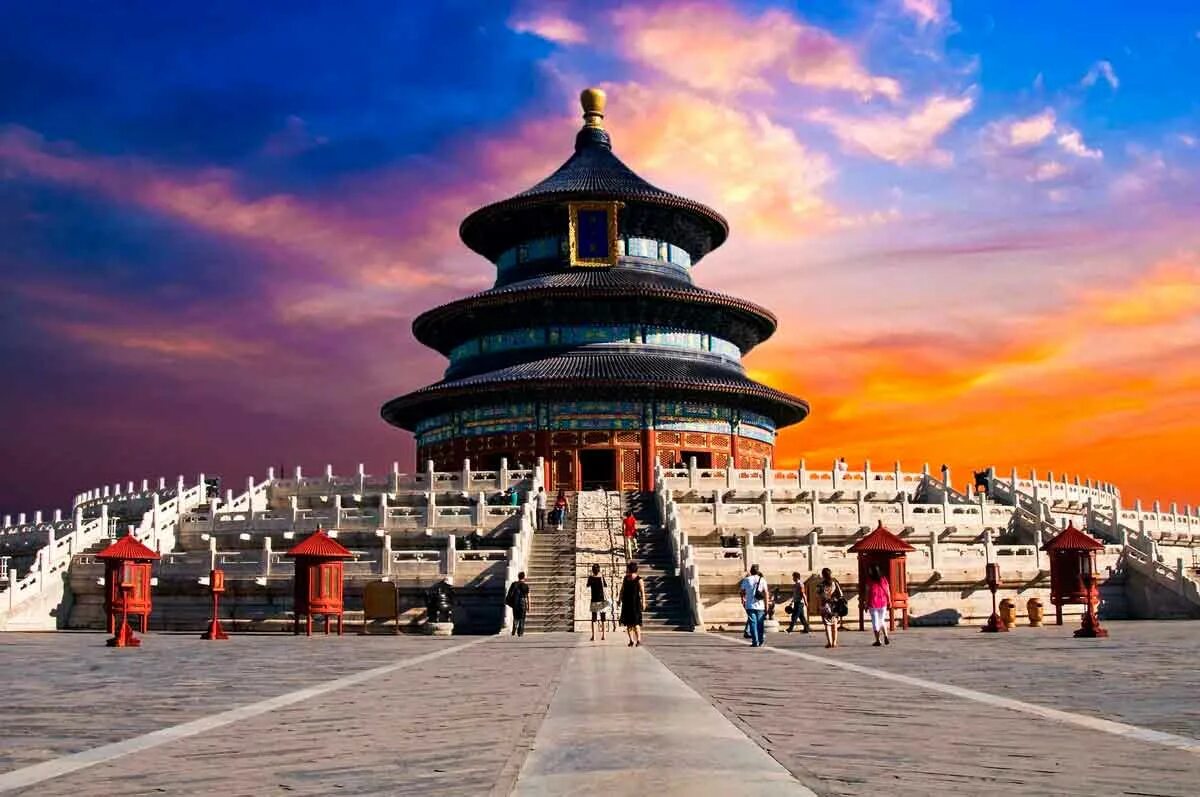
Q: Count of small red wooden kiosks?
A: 4